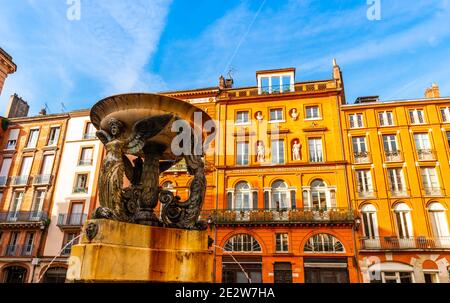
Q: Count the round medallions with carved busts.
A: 2